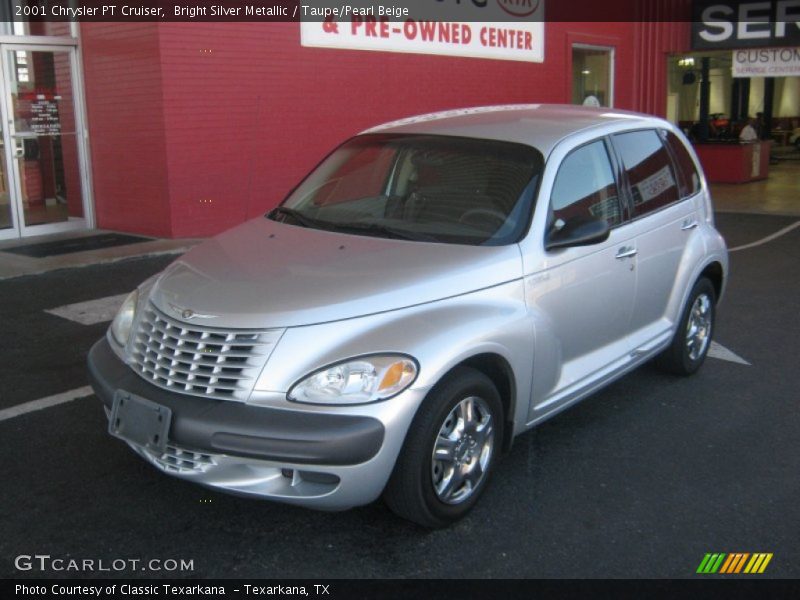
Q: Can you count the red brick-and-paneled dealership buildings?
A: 1